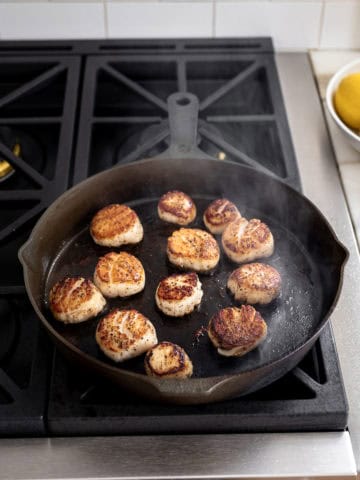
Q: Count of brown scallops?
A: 12